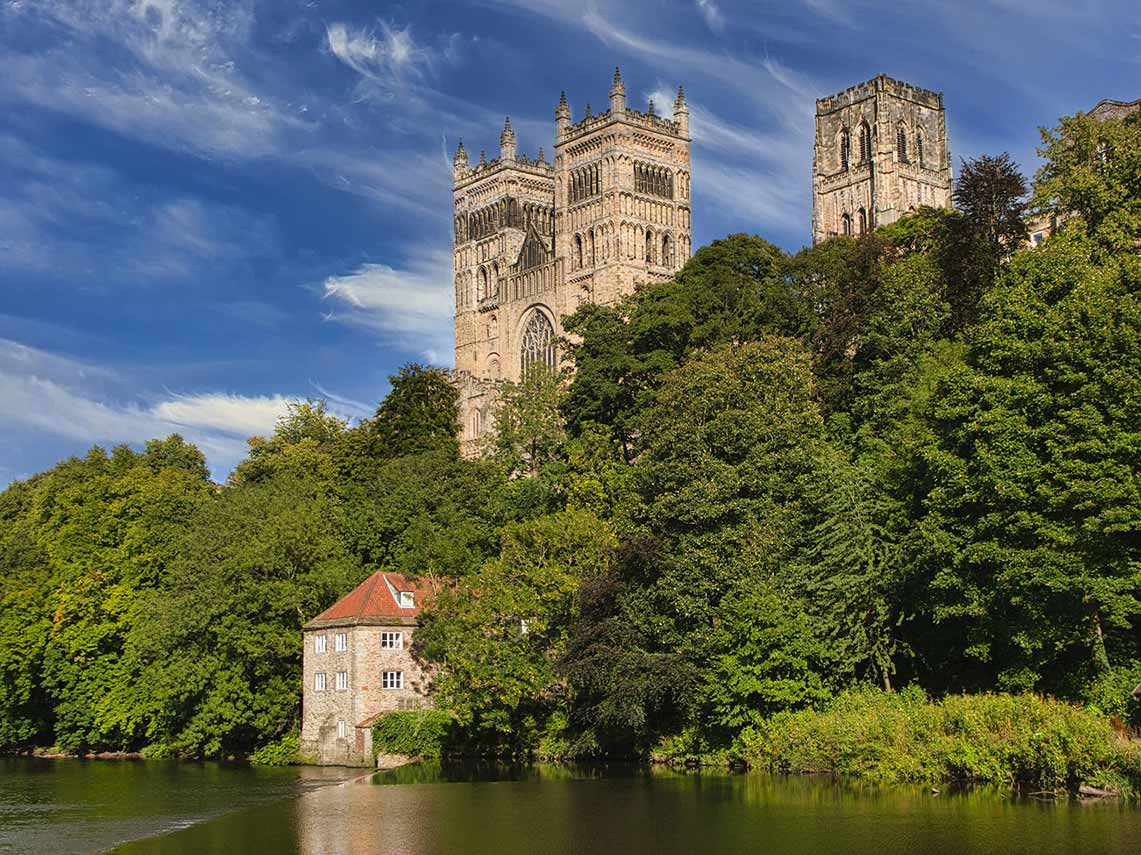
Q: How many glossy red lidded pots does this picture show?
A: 0